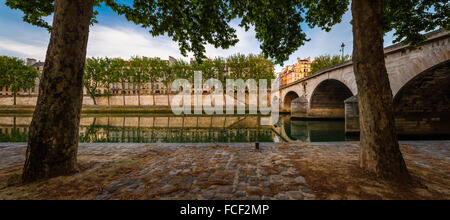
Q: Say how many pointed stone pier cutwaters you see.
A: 2